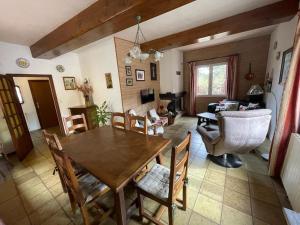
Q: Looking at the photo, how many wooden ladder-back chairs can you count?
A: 6